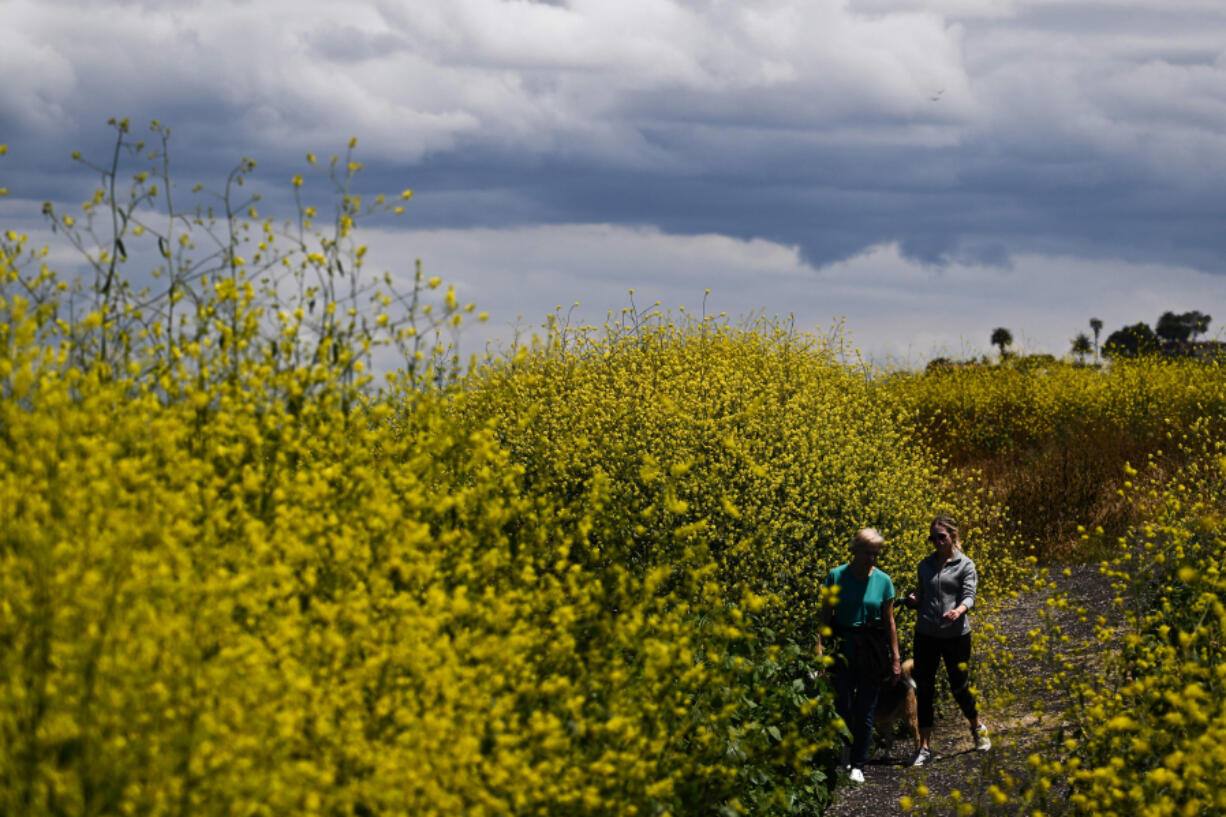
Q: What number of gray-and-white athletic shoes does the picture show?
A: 2